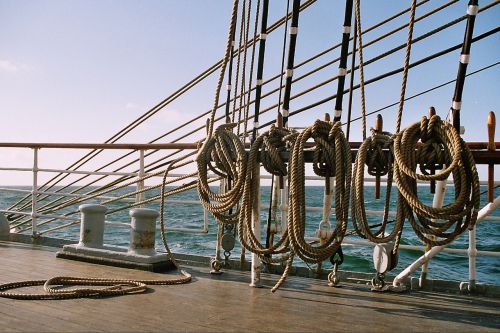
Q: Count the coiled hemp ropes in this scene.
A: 5